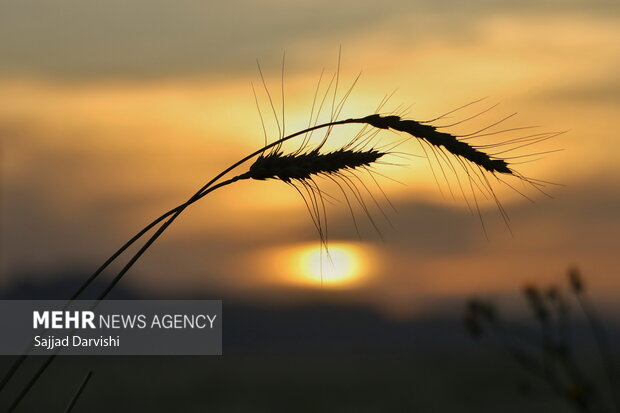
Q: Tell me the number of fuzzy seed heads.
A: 2